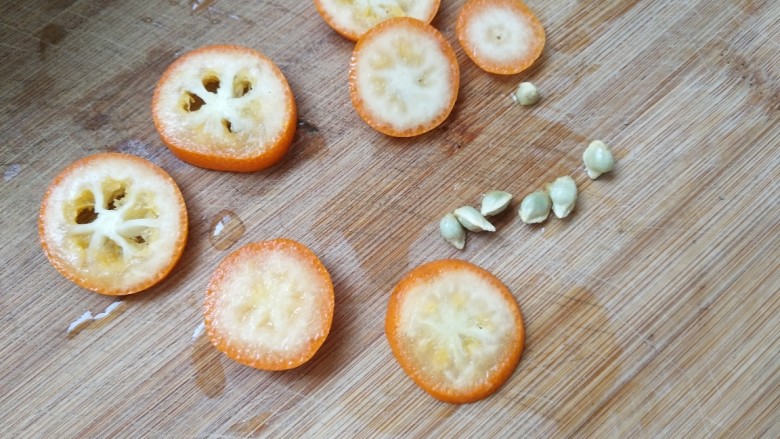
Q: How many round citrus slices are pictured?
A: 7